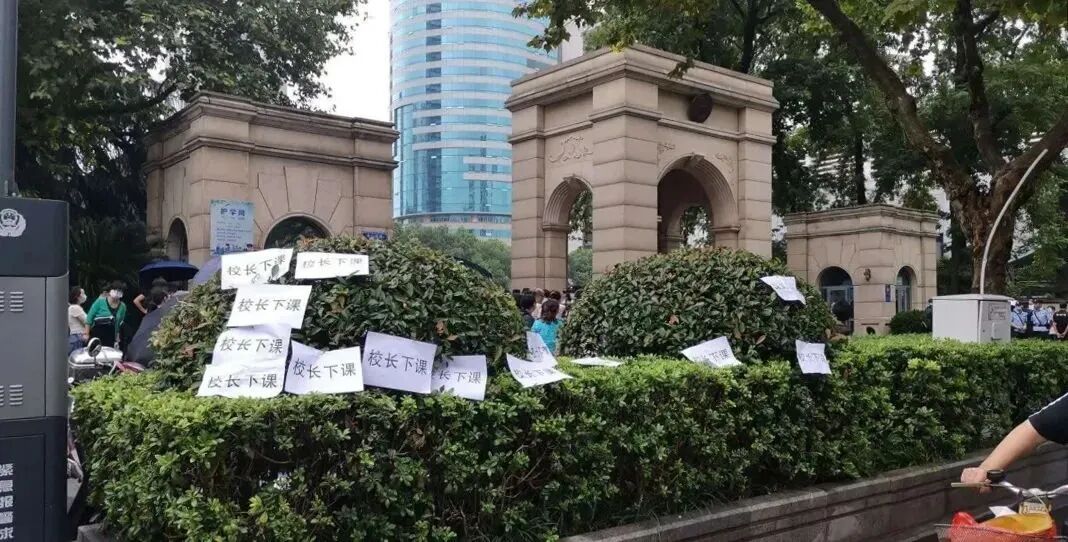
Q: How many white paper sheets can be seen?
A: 14